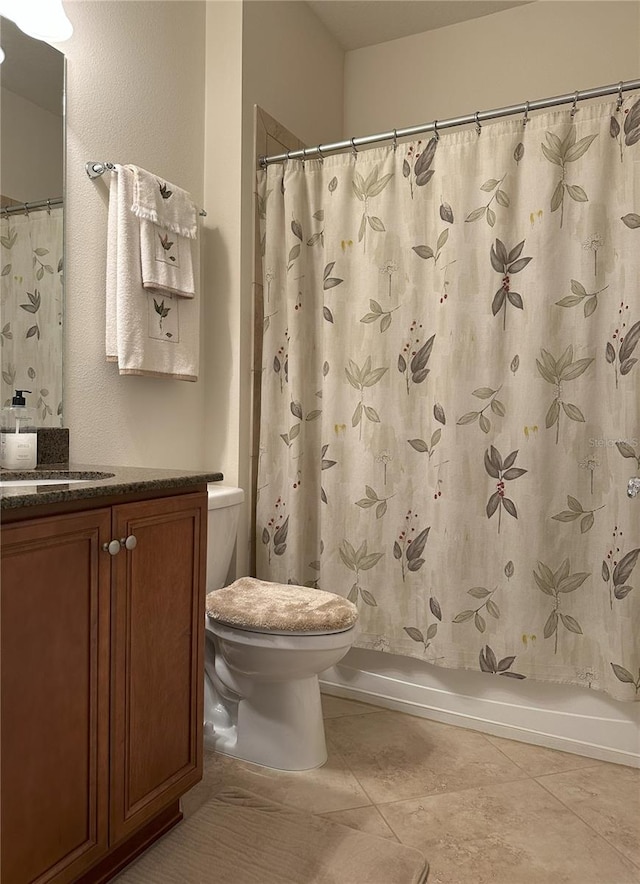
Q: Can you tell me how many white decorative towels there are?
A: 3